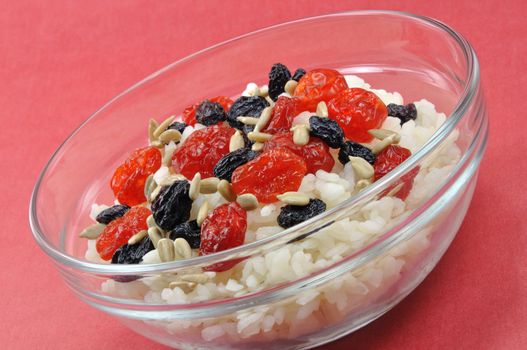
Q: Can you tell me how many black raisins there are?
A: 14